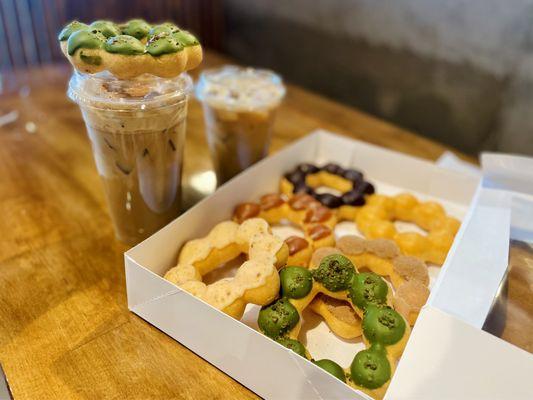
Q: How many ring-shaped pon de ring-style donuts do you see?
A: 7